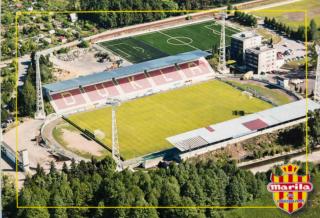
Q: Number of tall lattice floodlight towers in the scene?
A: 4